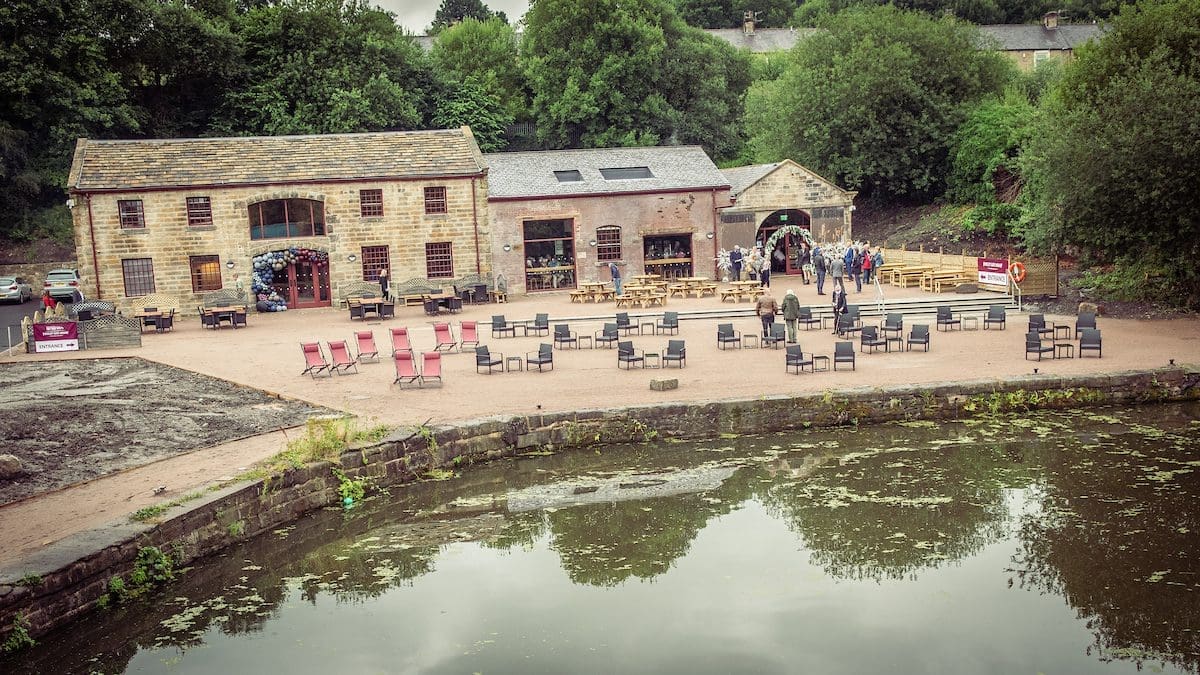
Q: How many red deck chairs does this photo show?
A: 8